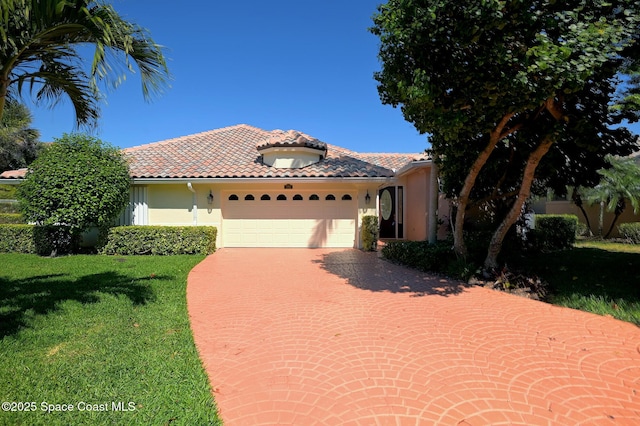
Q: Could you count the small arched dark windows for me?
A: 8